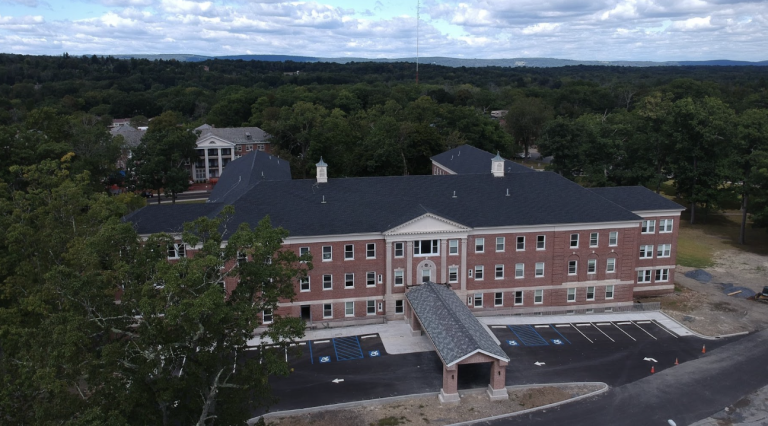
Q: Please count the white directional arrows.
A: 3